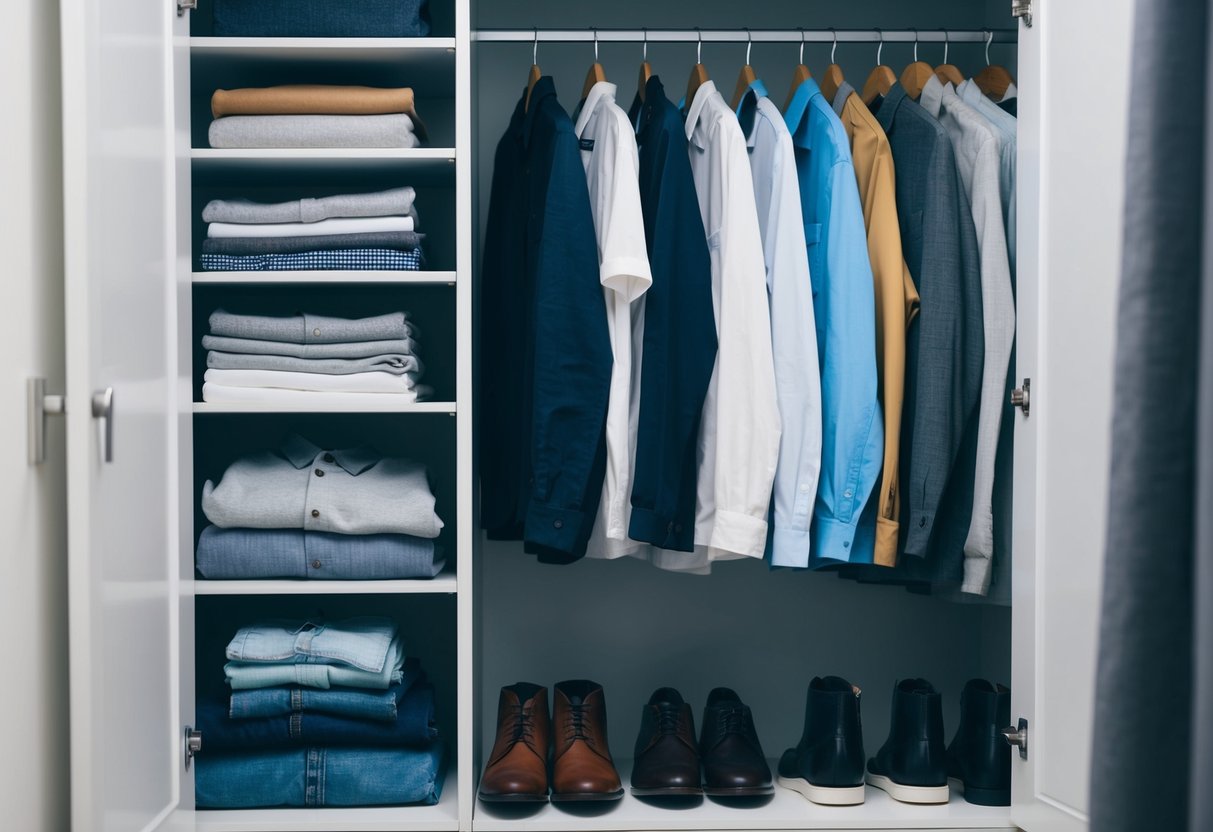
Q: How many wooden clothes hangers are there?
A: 11